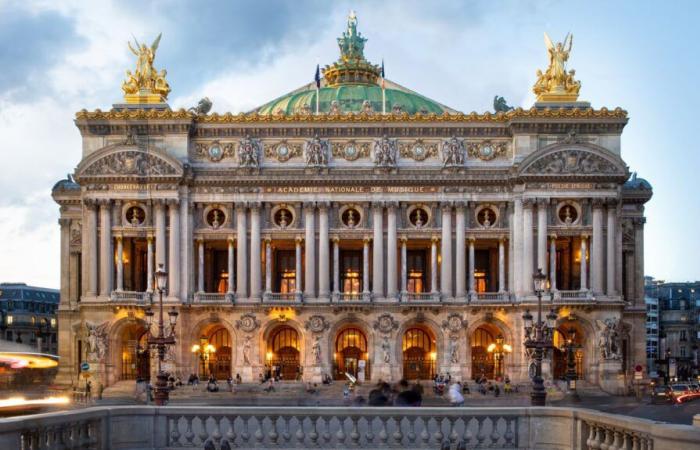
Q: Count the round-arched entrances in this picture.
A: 7